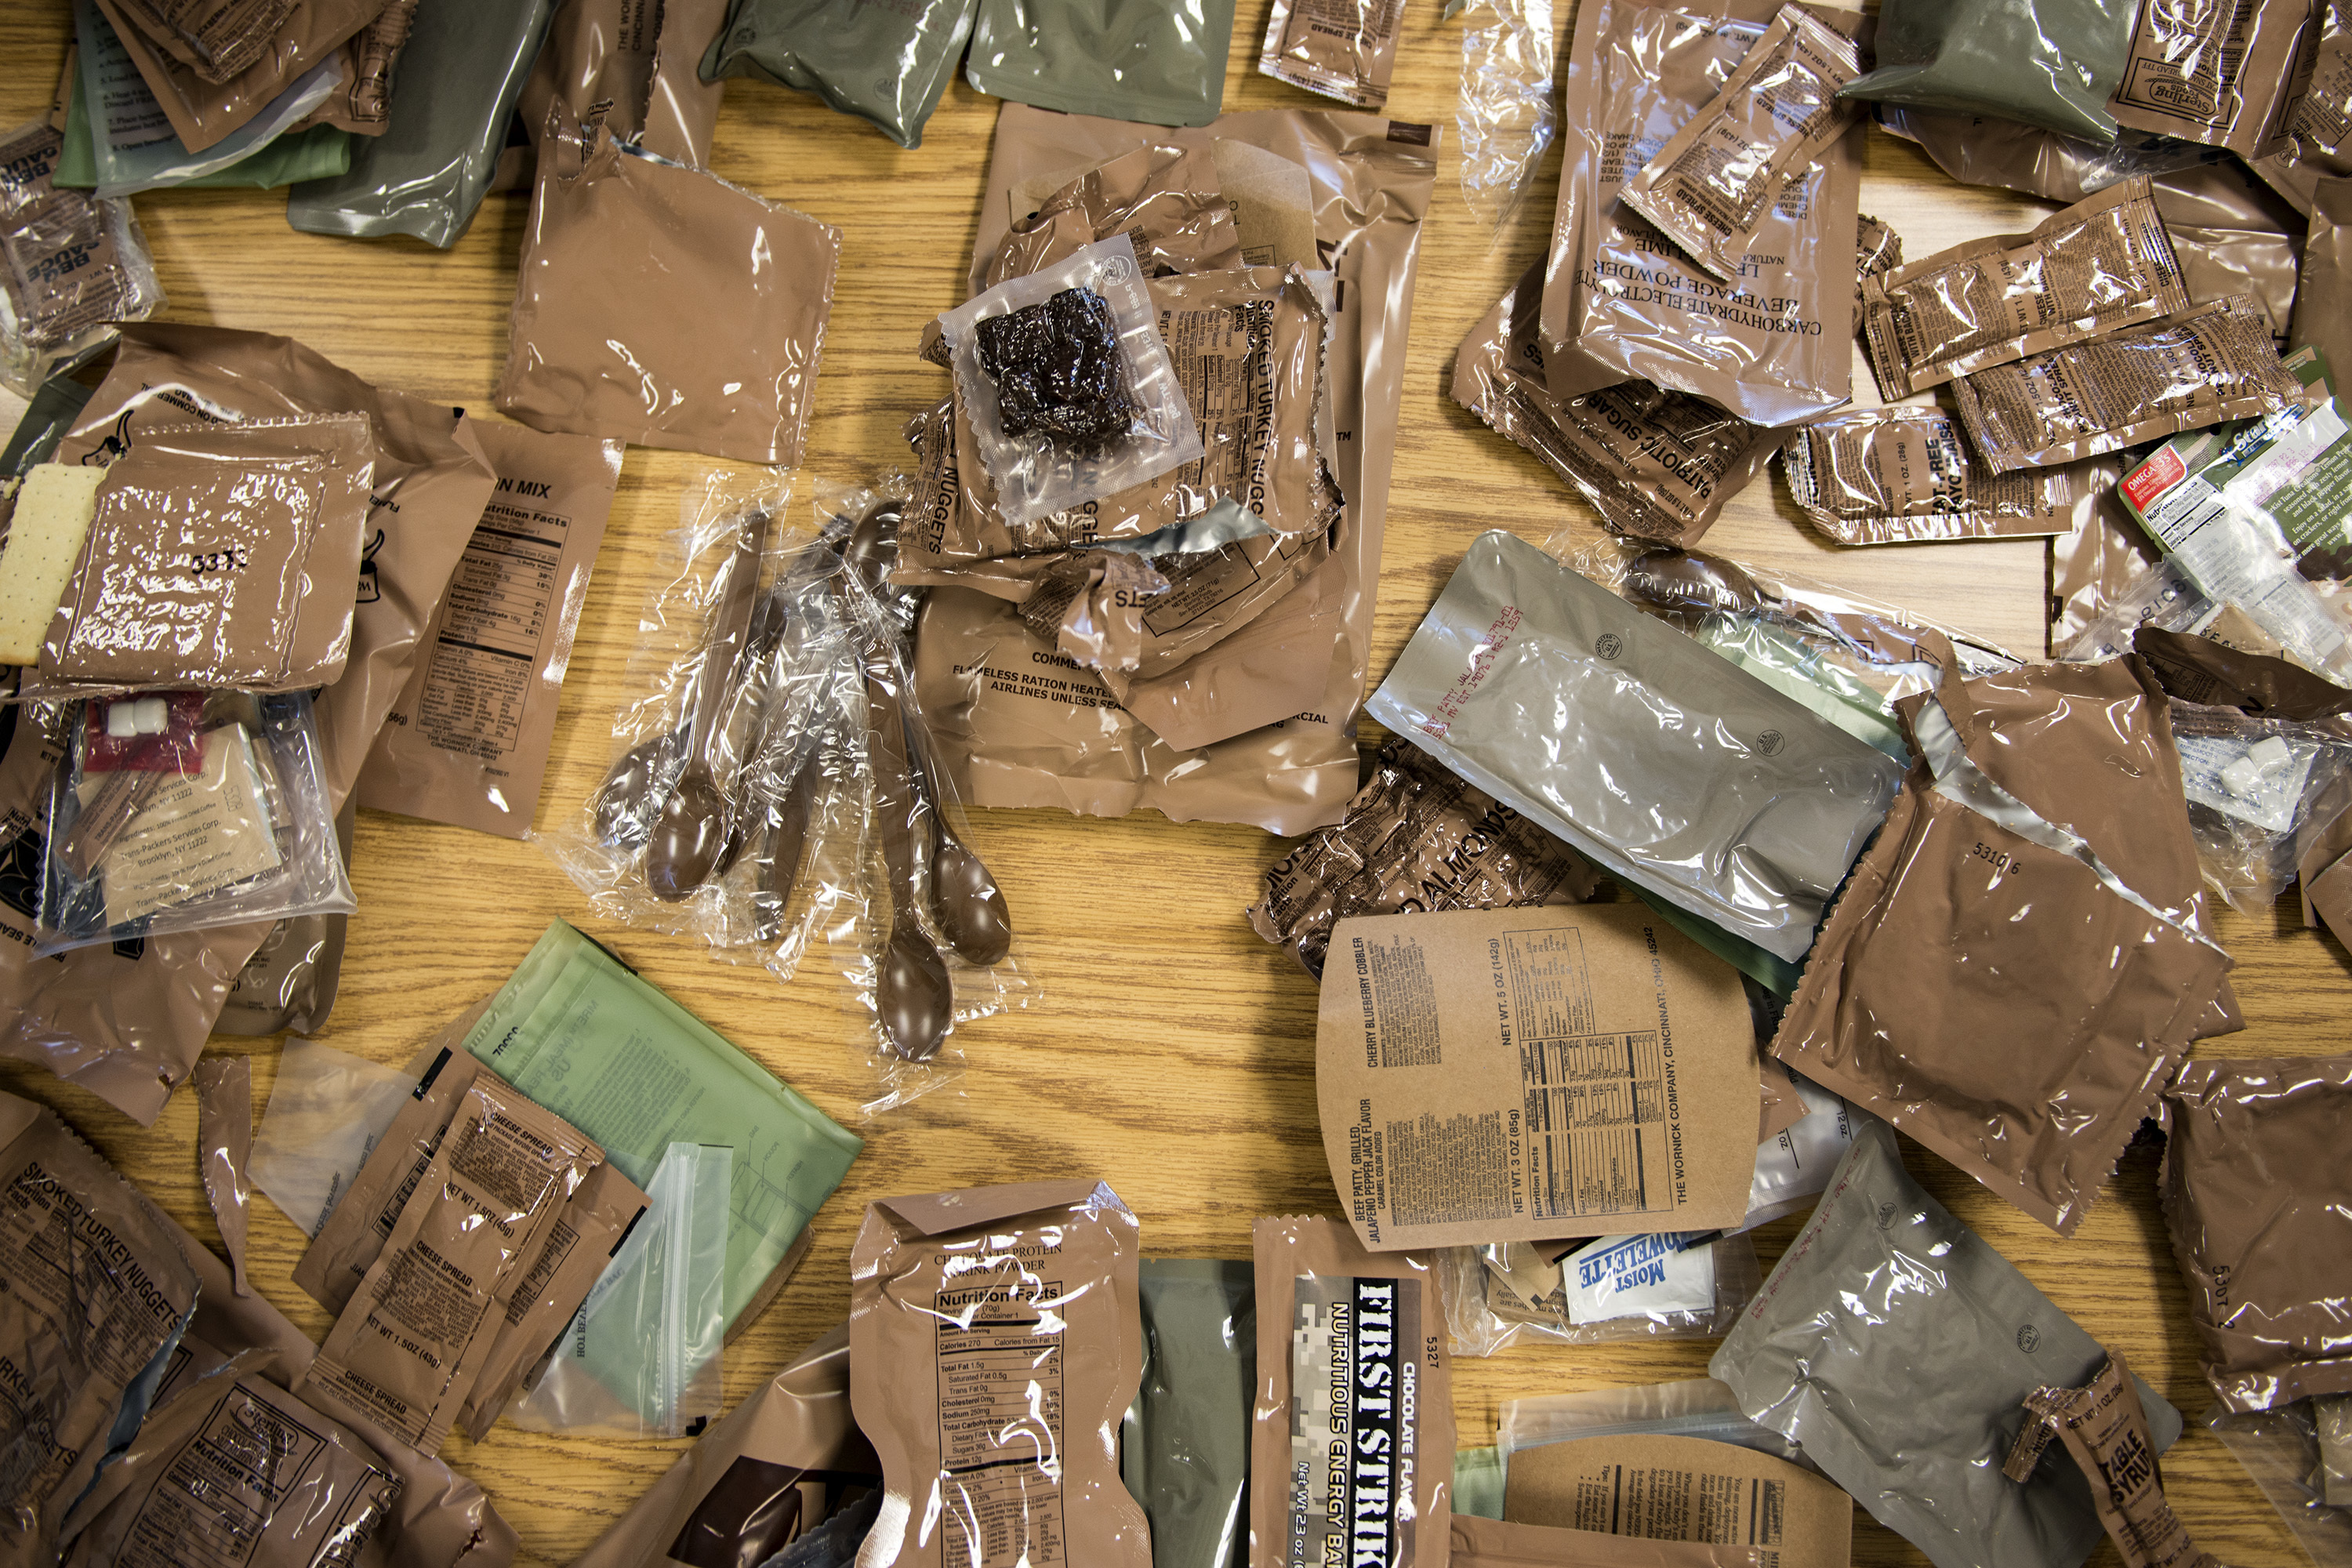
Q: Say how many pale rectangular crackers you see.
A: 1